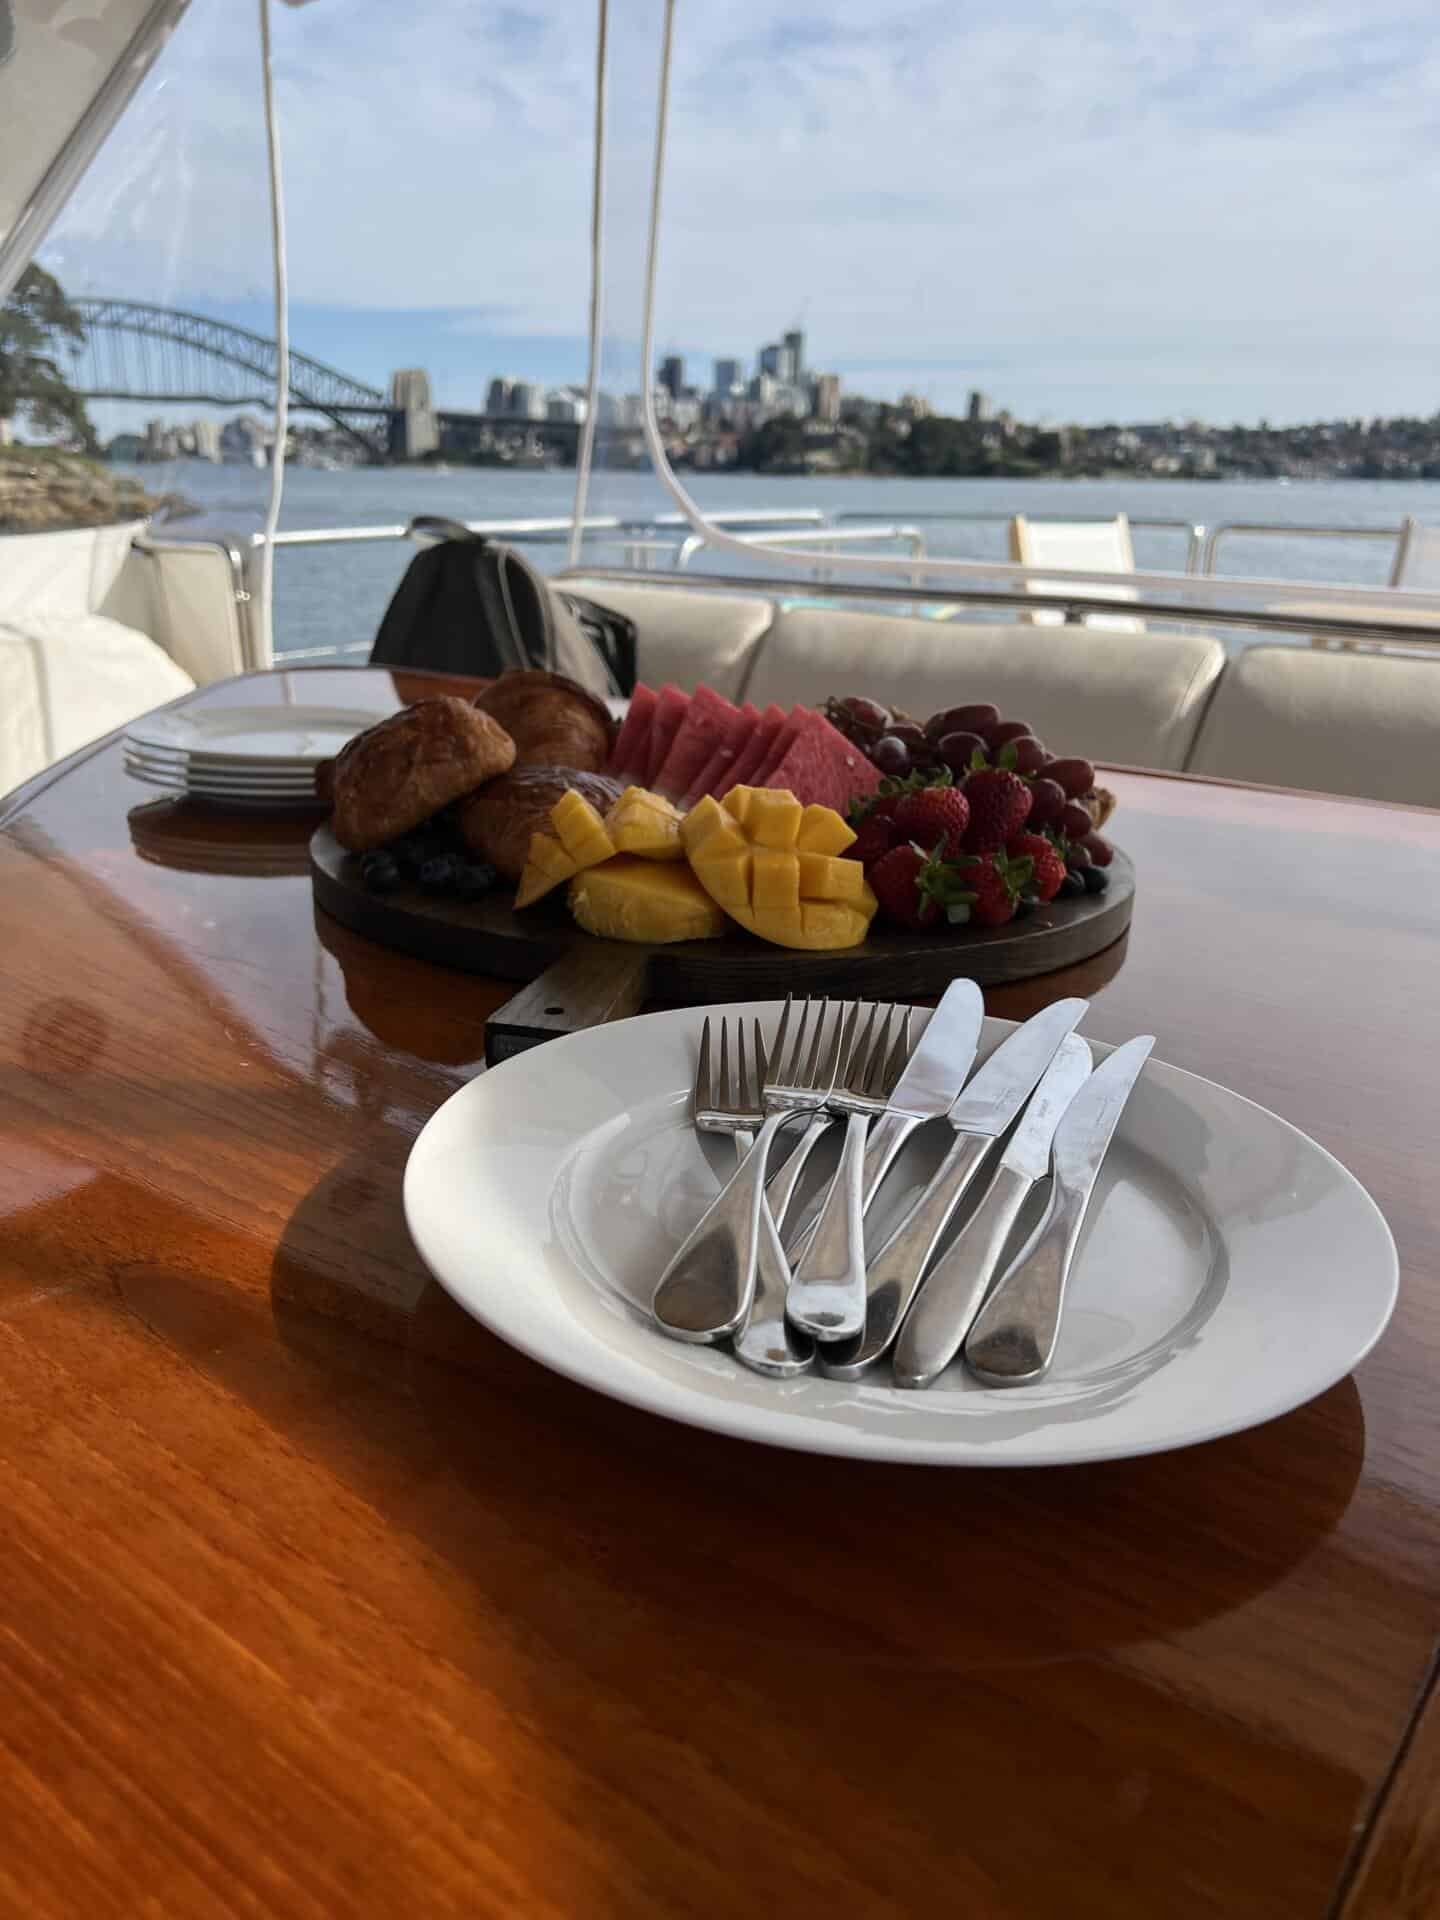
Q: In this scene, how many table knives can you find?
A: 4